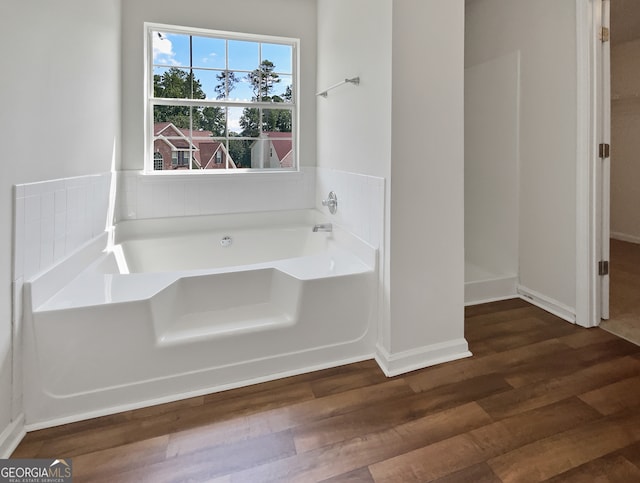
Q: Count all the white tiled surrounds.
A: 1